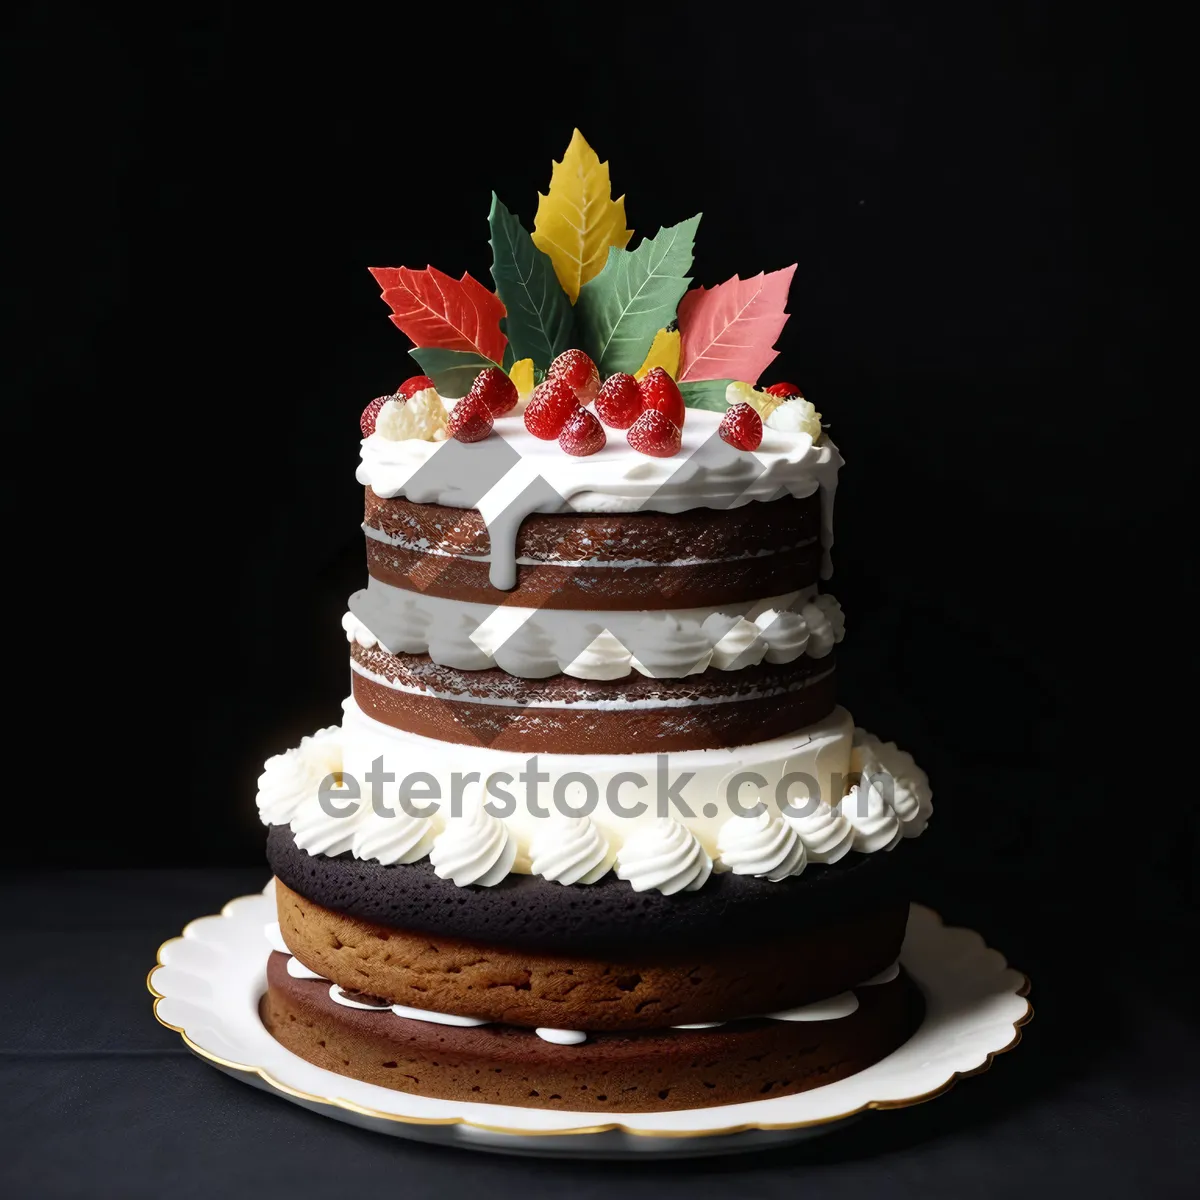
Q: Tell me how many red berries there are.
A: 12